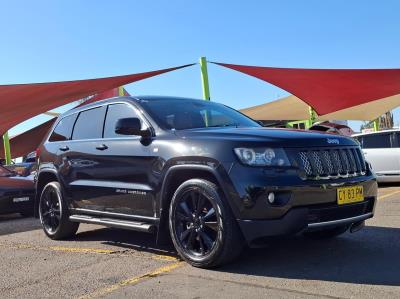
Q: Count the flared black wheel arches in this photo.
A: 2